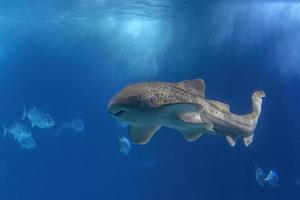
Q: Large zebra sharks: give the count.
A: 1